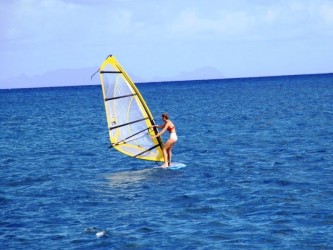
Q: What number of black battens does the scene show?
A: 4